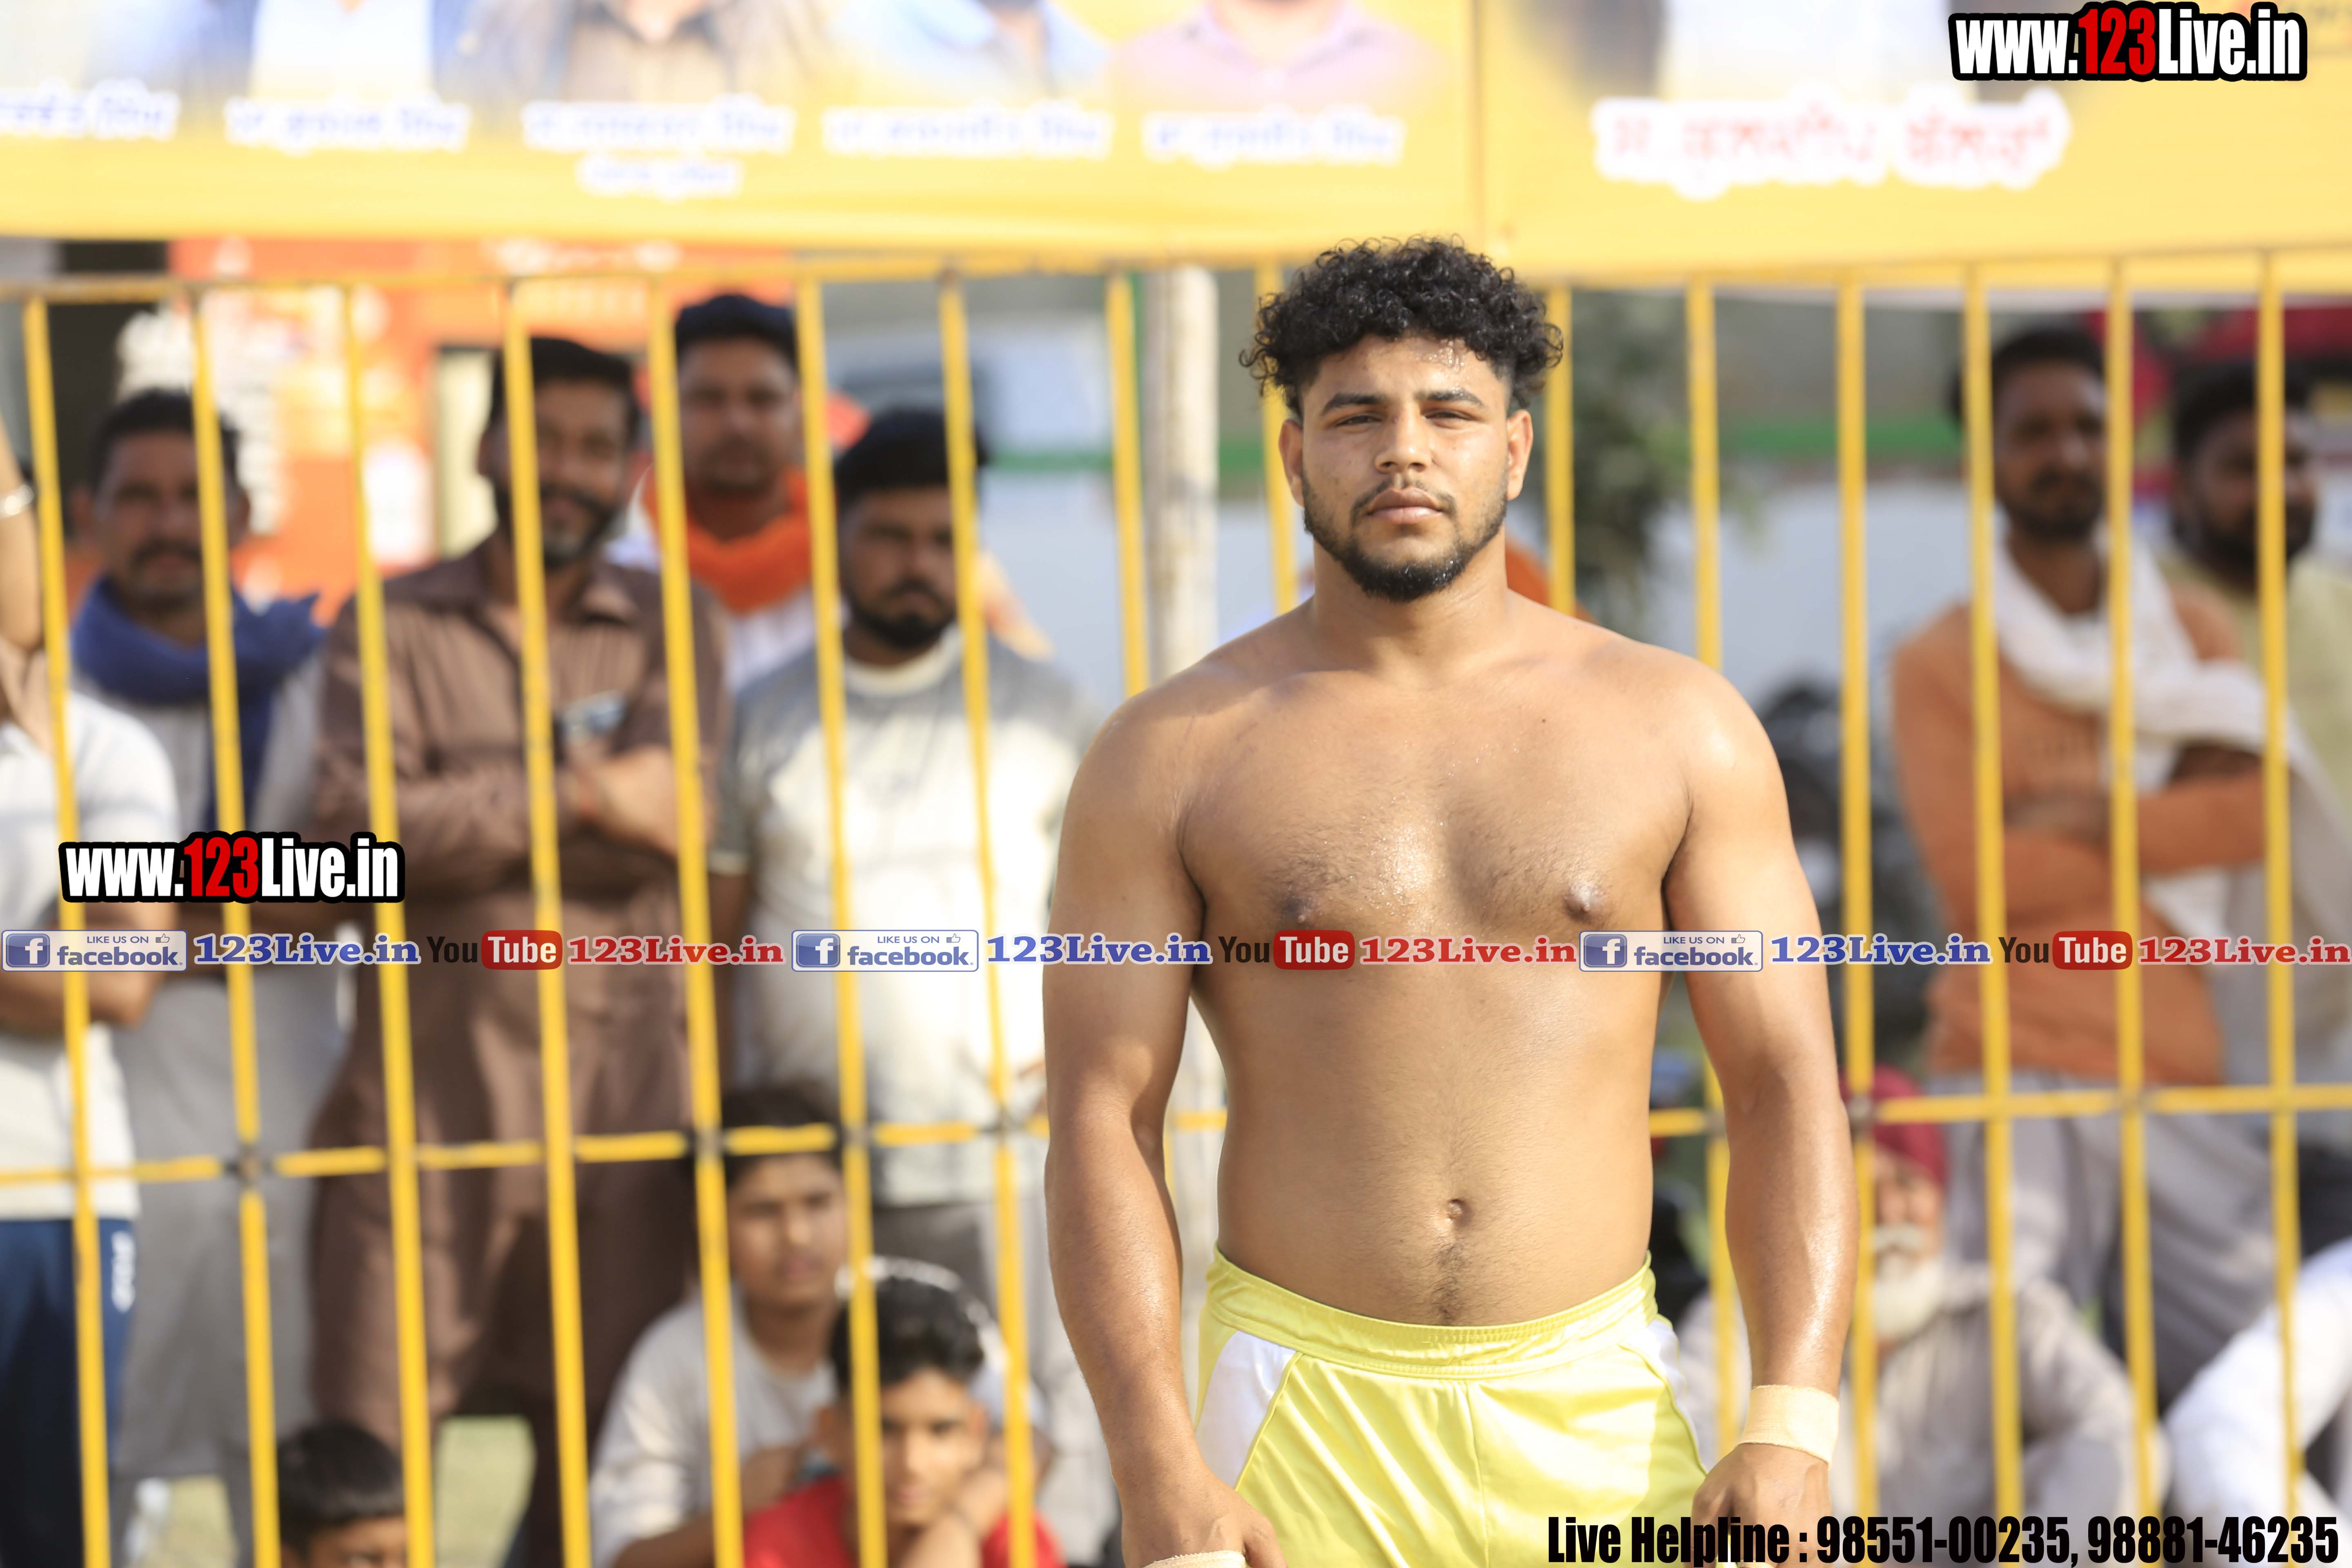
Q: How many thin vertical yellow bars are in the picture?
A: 15